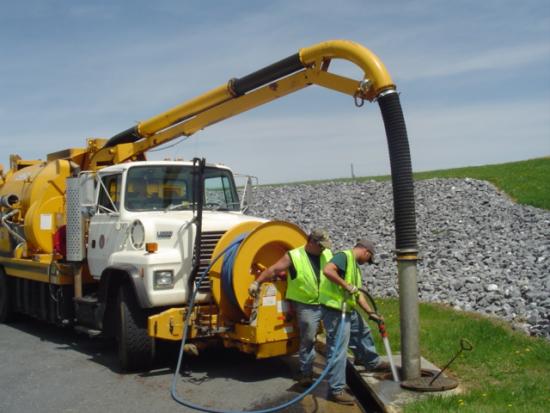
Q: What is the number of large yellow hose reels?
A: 1